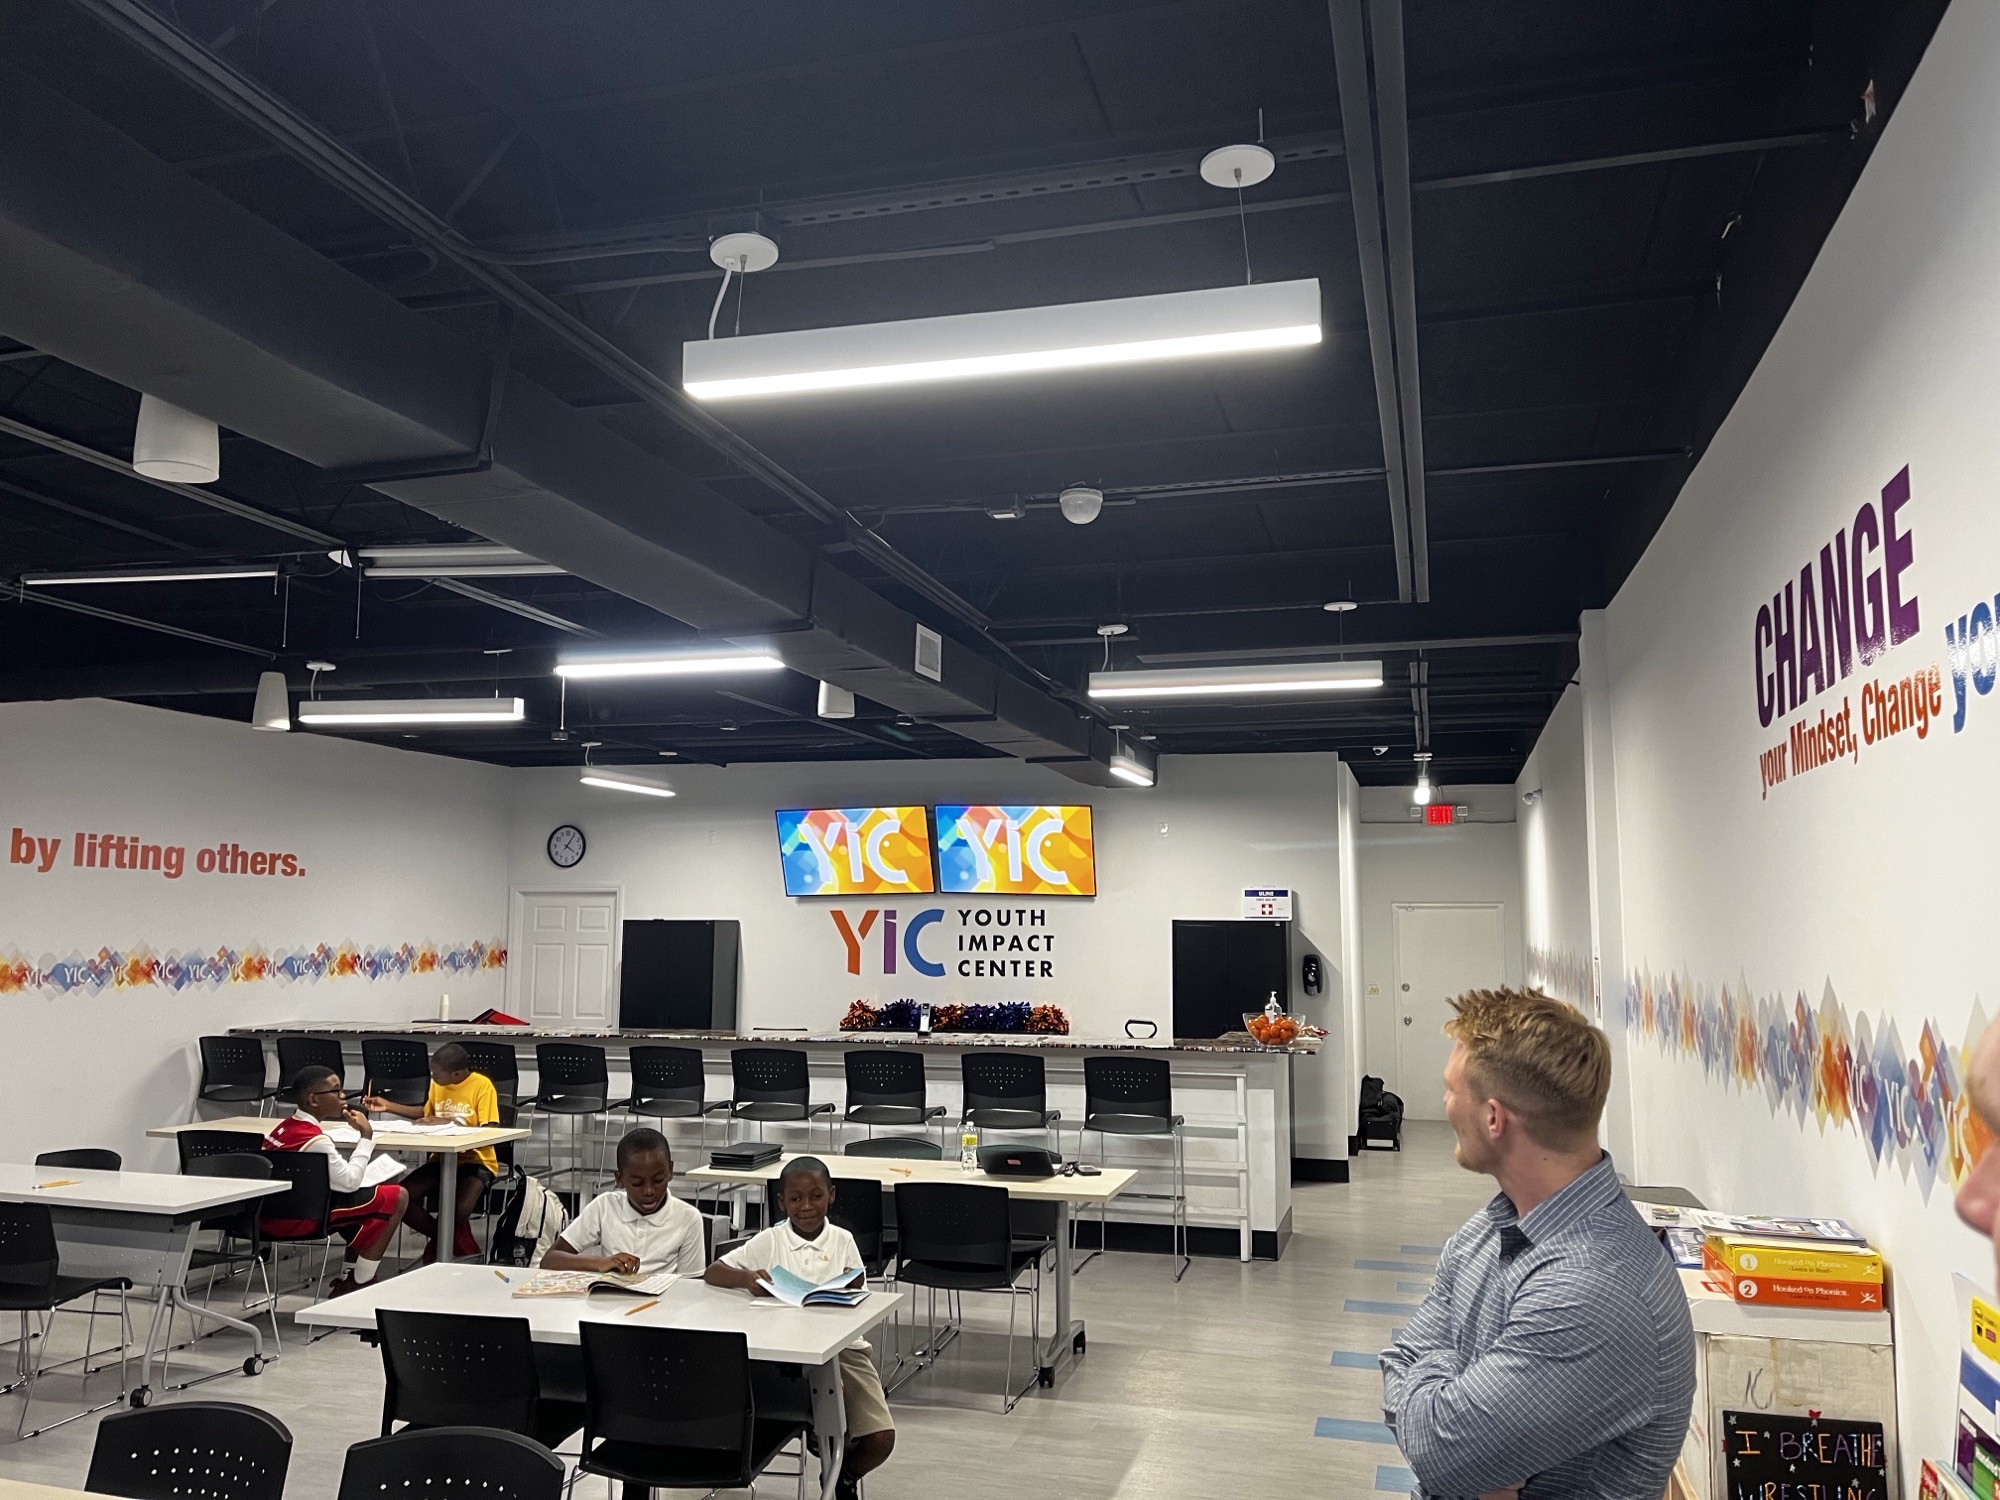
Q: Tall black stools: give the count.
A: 10